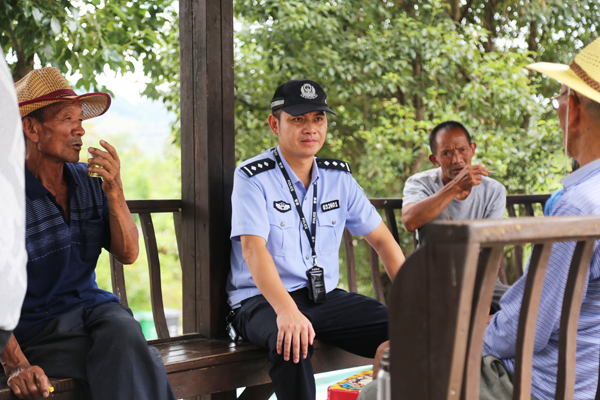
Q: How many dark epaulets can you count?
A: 2